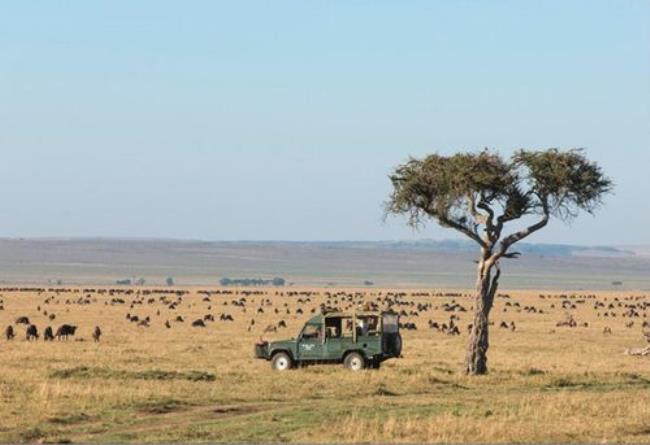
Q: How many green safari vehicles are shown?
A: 1